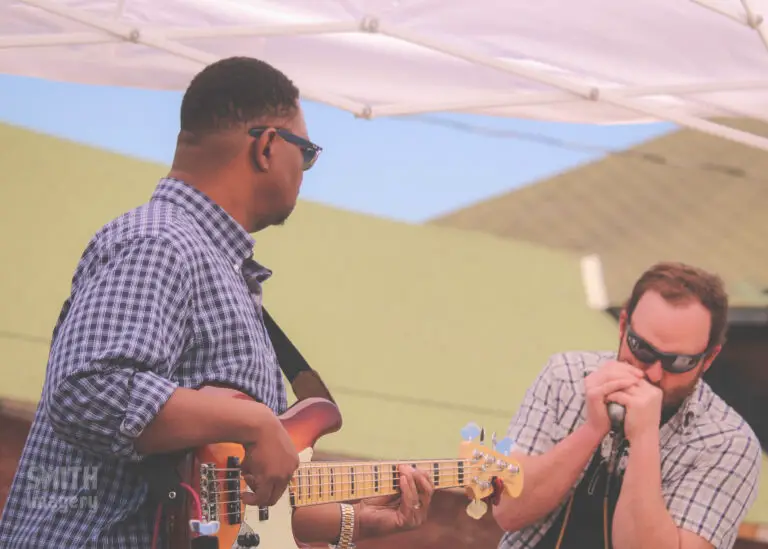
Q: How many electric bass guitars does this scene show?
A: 1